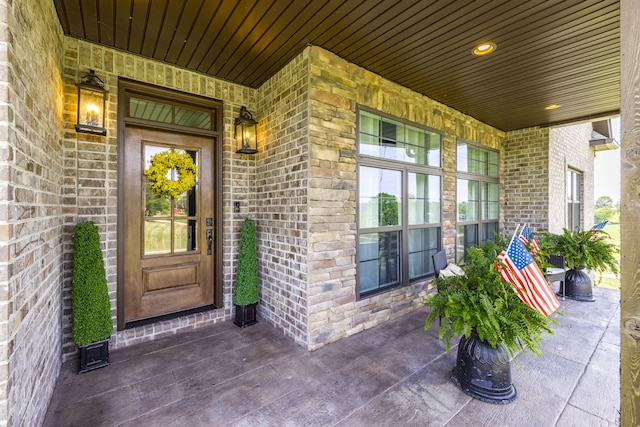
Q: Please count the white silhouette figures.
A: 0